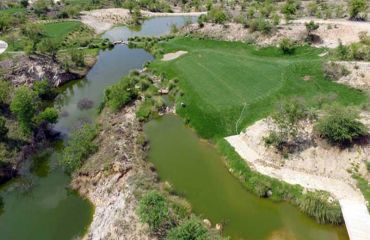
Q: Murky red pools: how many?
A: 0